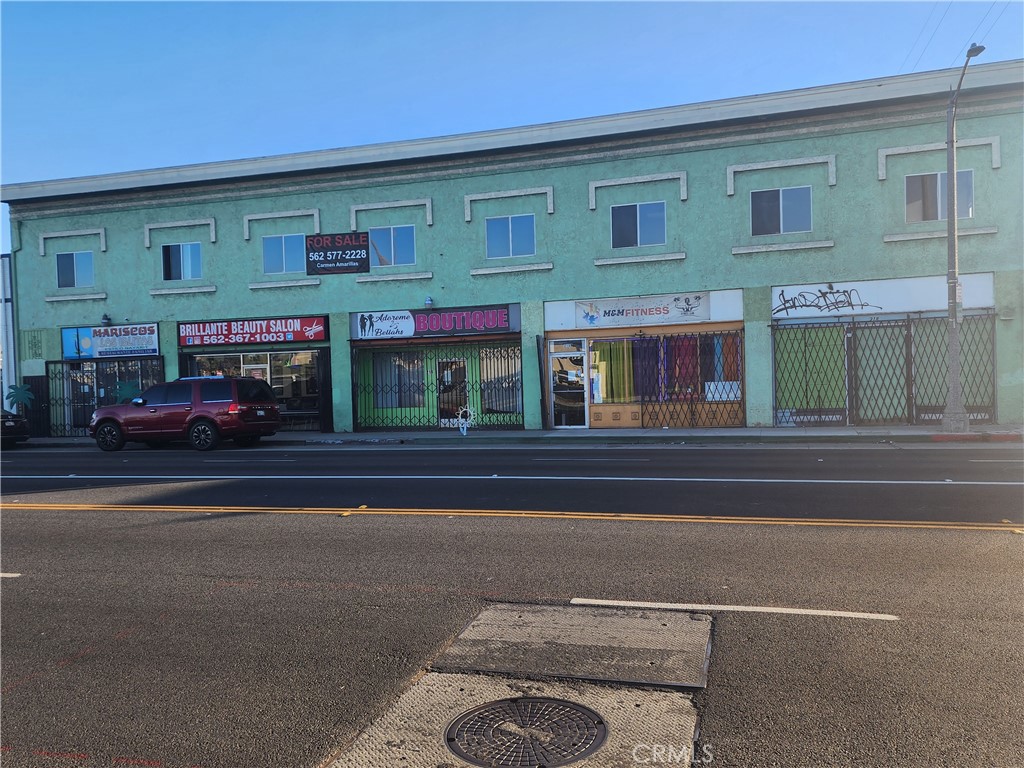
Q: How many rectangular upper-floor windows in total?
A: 8